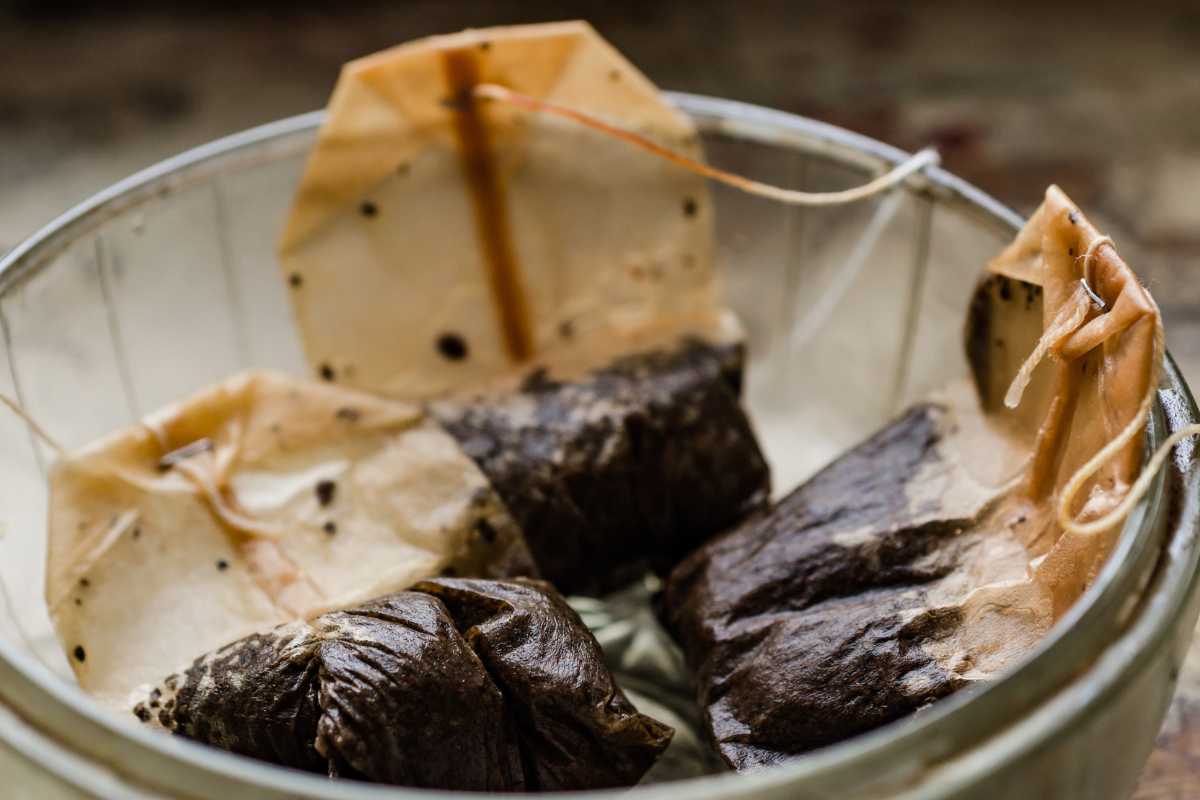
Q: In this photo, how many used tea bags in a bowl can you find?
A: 3